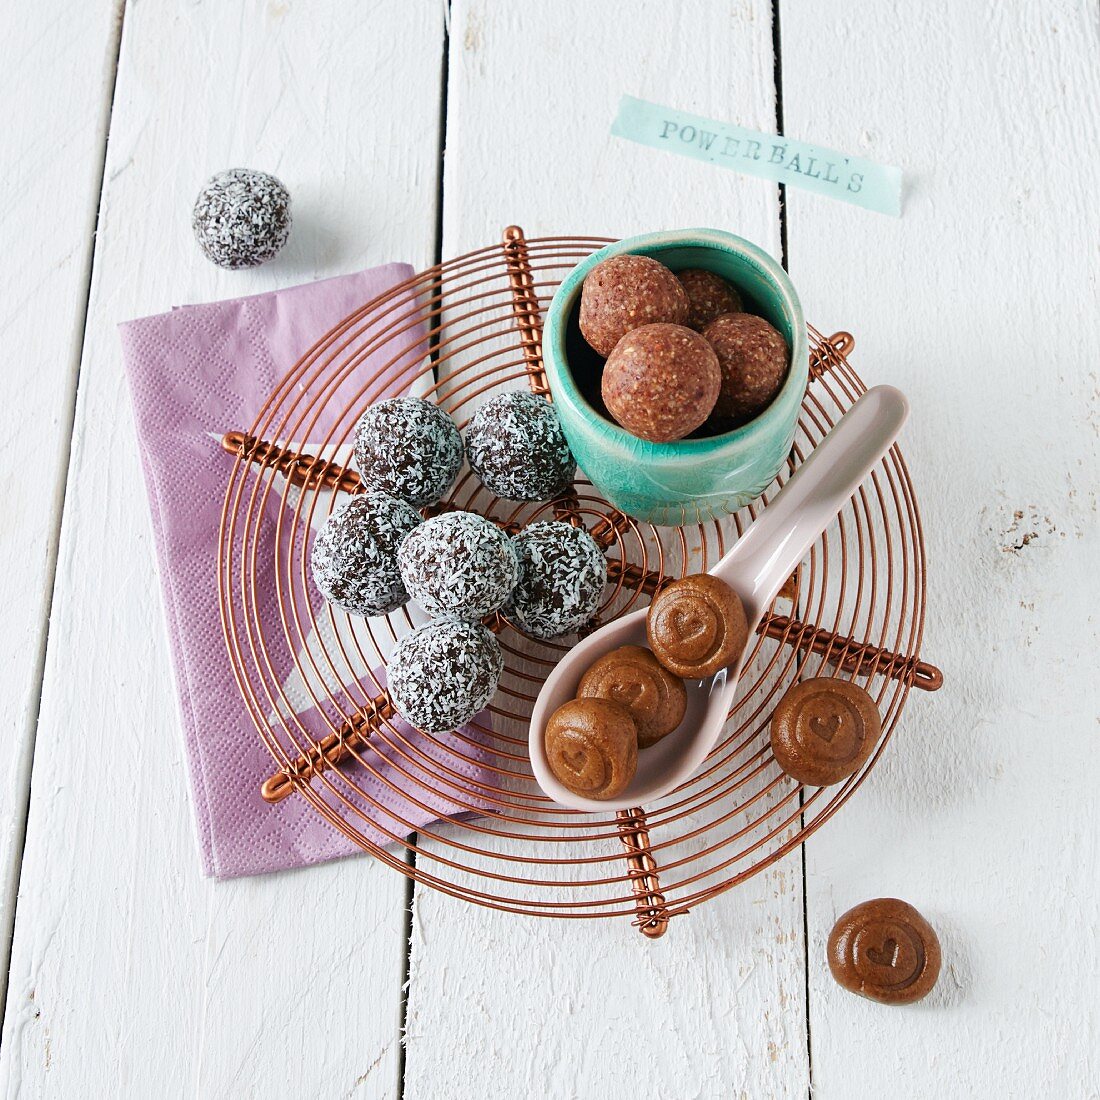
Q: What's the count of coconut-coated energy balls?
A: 7